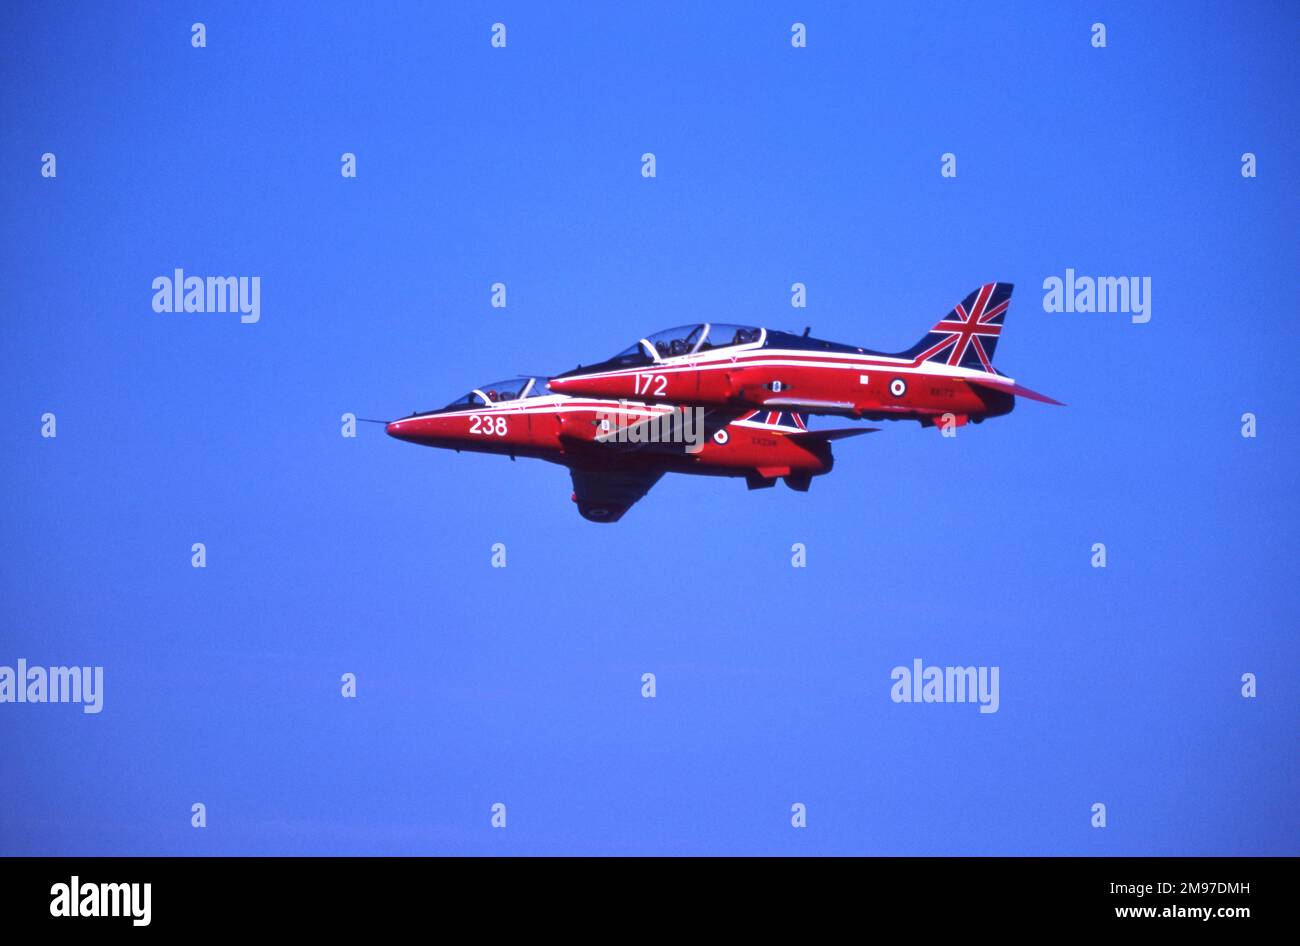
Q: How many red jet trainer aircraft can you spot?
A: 2